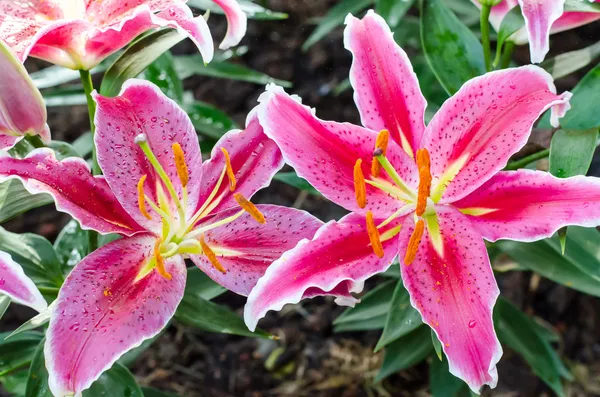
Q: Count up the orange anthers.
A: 12